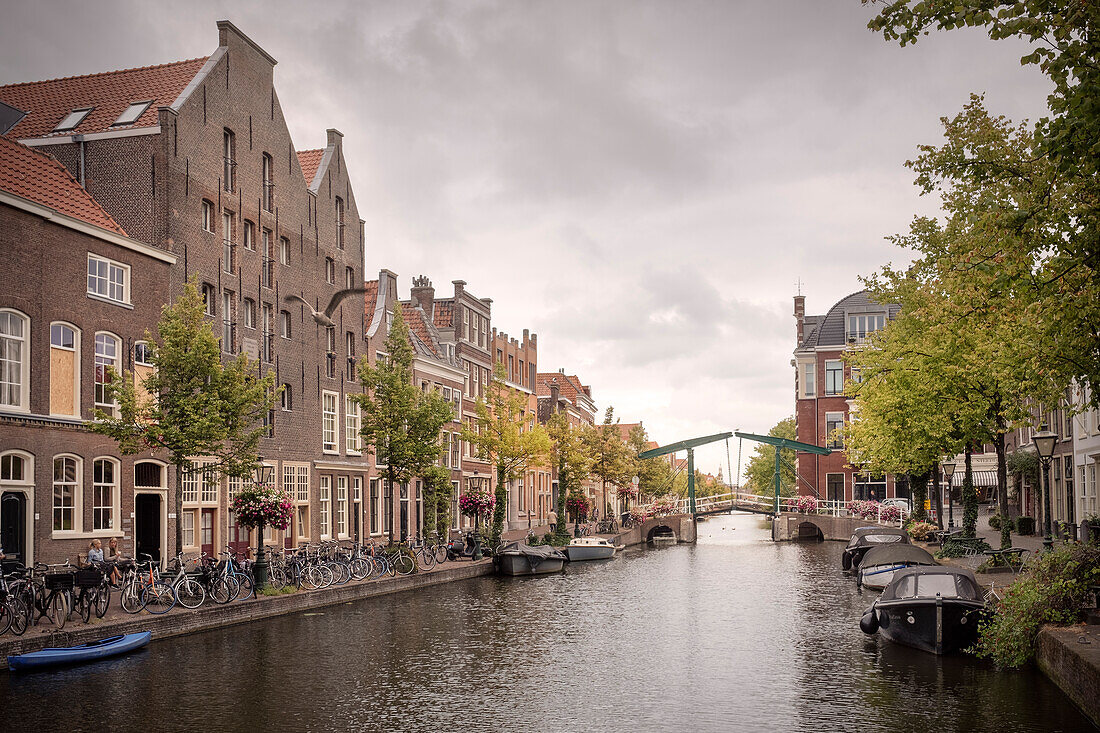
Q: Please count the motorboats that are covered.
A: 4